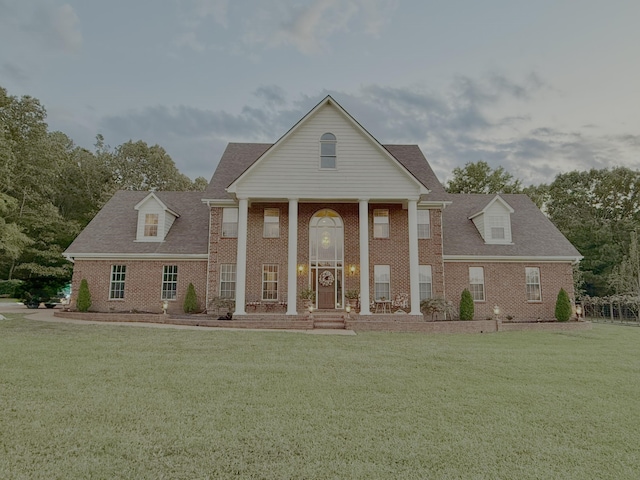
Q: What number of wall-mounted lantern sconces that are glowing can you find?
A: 2